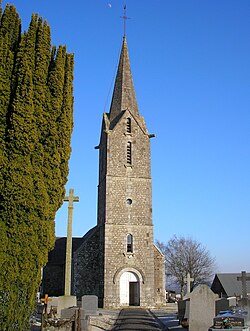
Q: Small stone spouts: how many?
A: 2